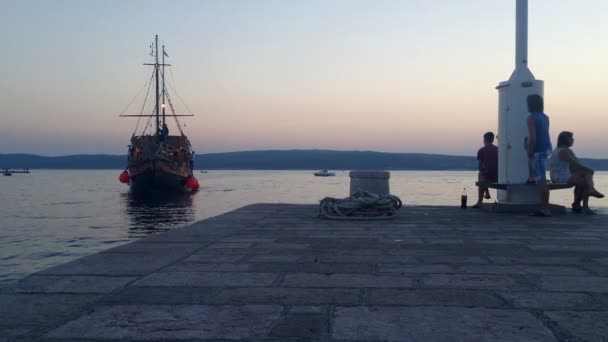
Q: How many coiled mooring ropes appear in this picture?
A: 1